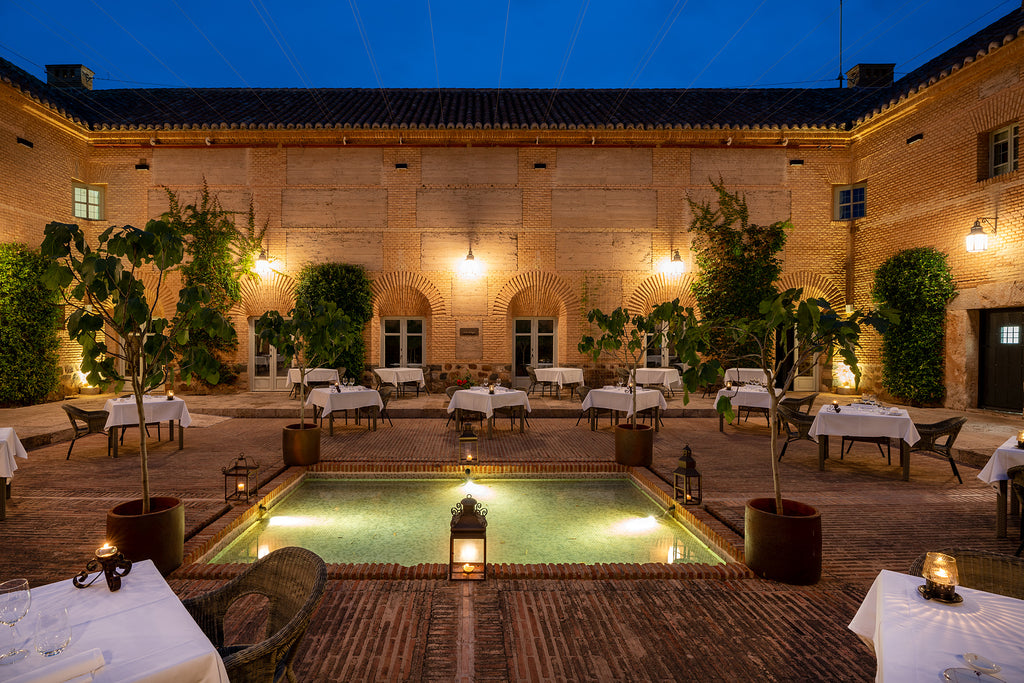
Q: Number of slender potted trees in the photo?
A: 4